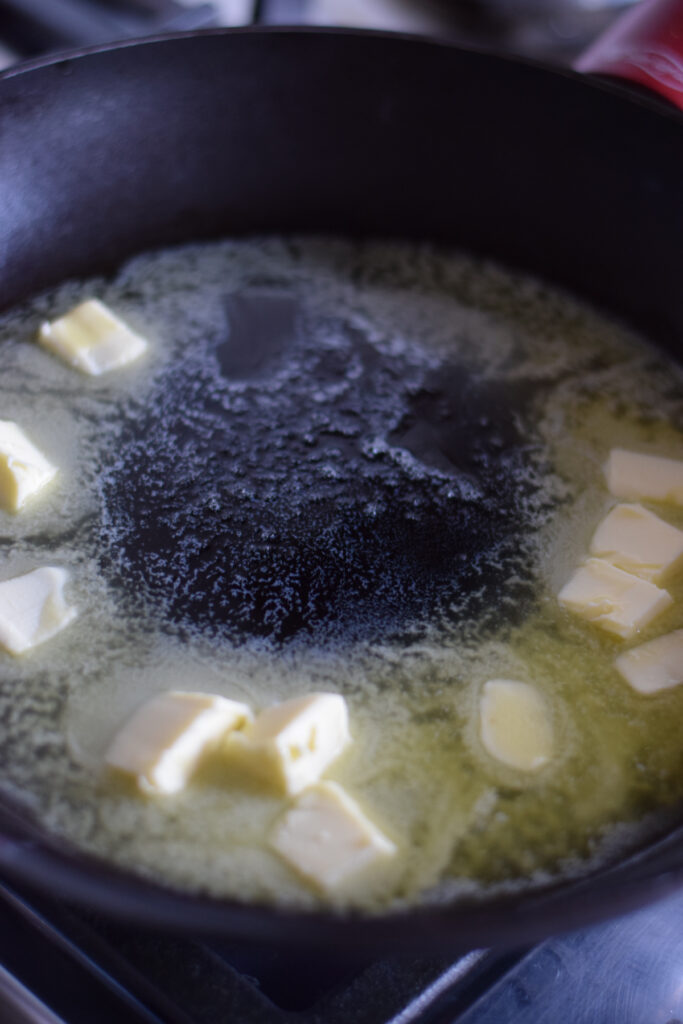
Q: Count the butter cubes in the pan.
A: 11